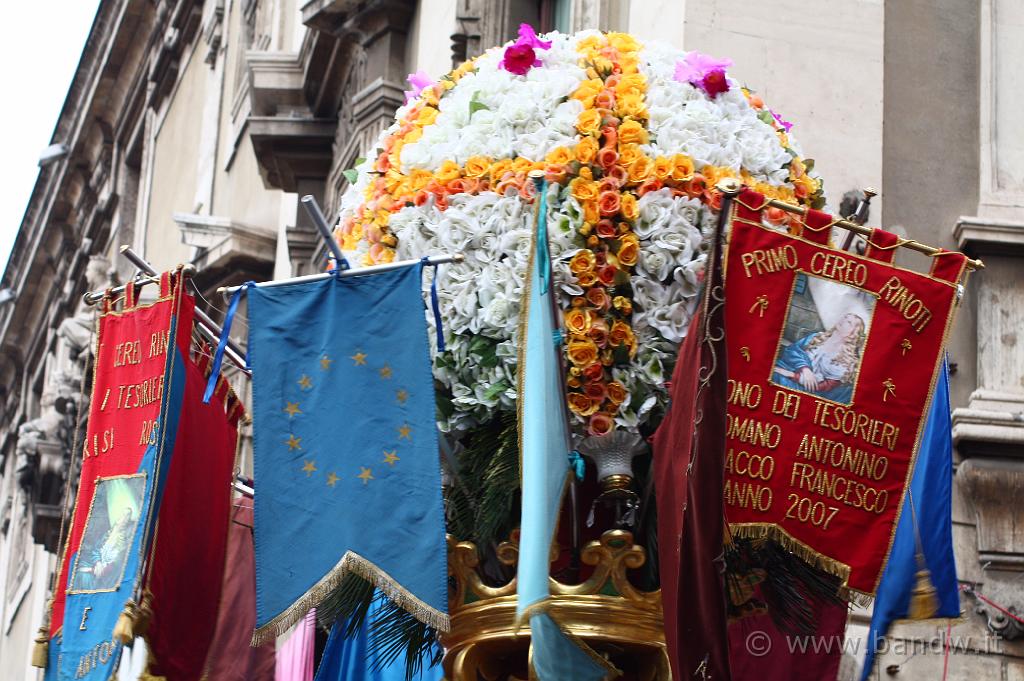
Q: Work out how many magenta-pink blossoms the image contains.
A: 4